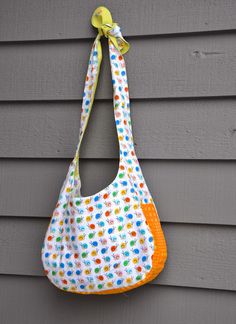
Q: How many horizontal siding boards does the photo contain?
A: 6